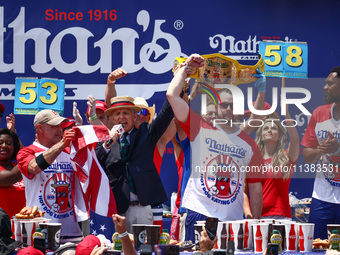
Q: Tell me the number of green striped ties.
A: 1